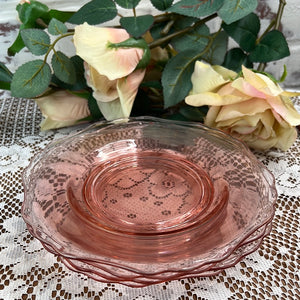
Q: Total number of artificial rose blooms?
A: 3